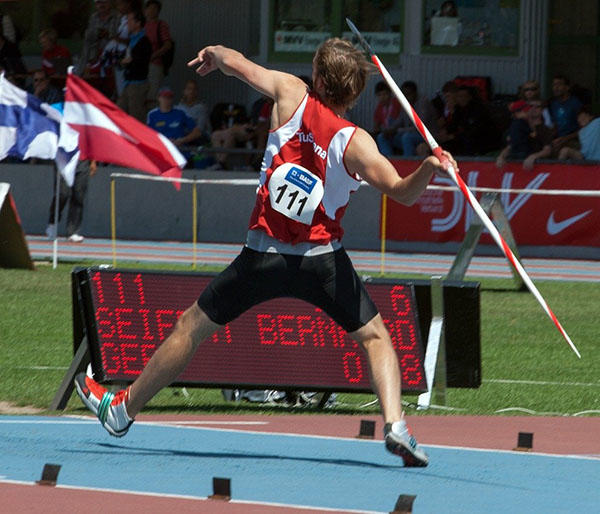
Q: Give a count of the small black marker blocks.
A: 5